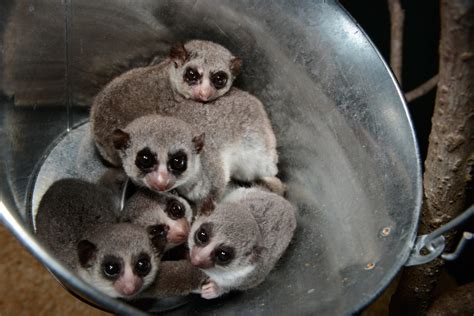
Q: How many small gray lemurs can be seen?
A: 5